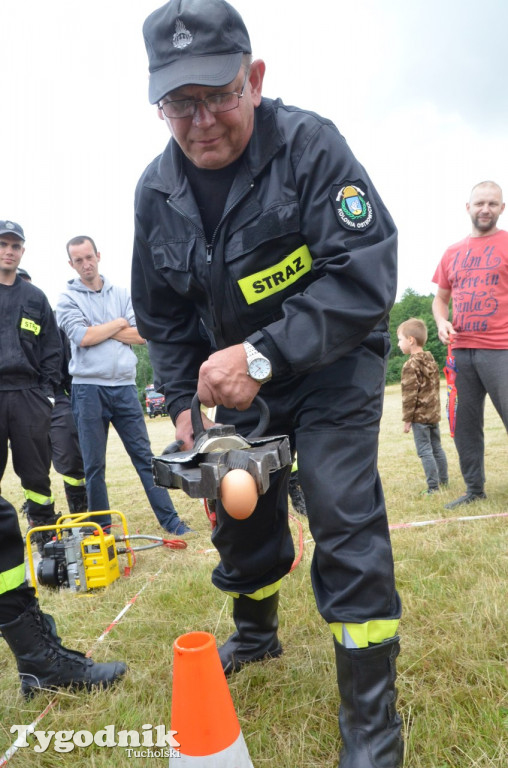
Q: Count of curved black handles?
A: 1